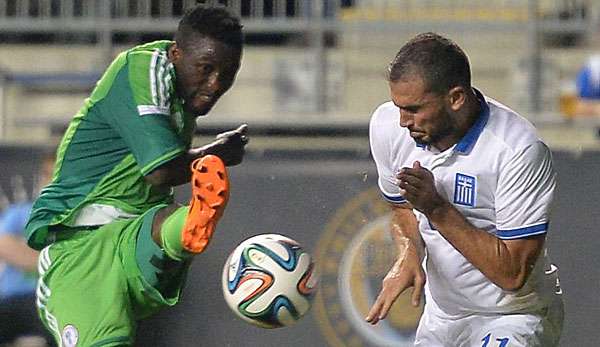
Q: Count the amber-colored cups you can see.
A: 1